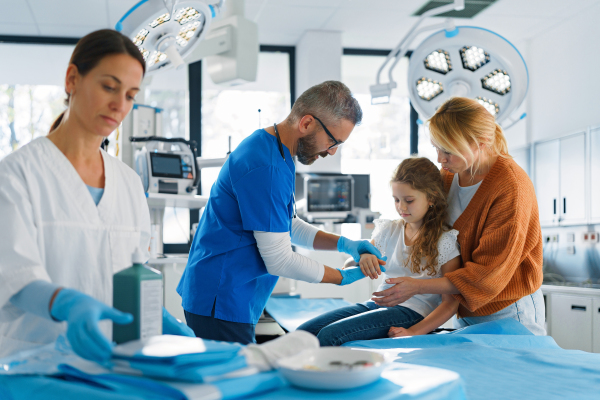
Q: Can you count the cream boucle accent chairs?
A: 0